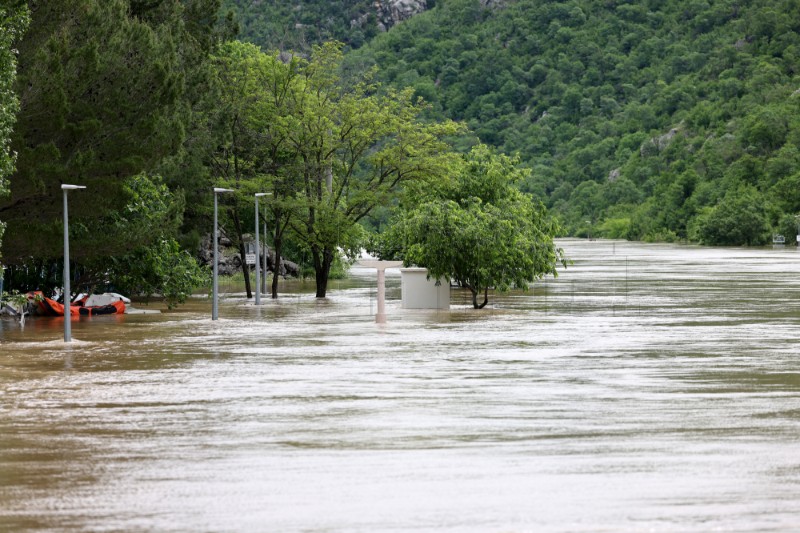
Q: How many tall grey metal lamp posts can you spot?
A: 3